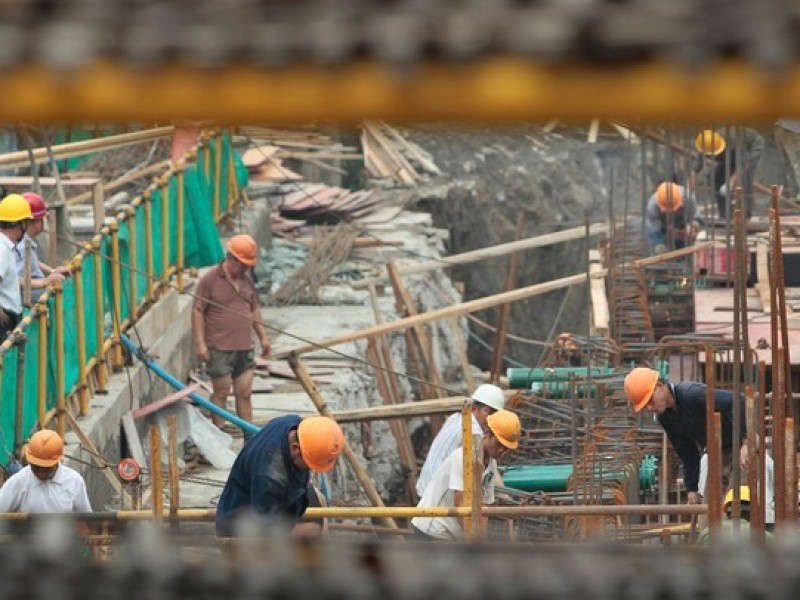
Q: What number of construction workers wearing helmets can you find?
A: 11